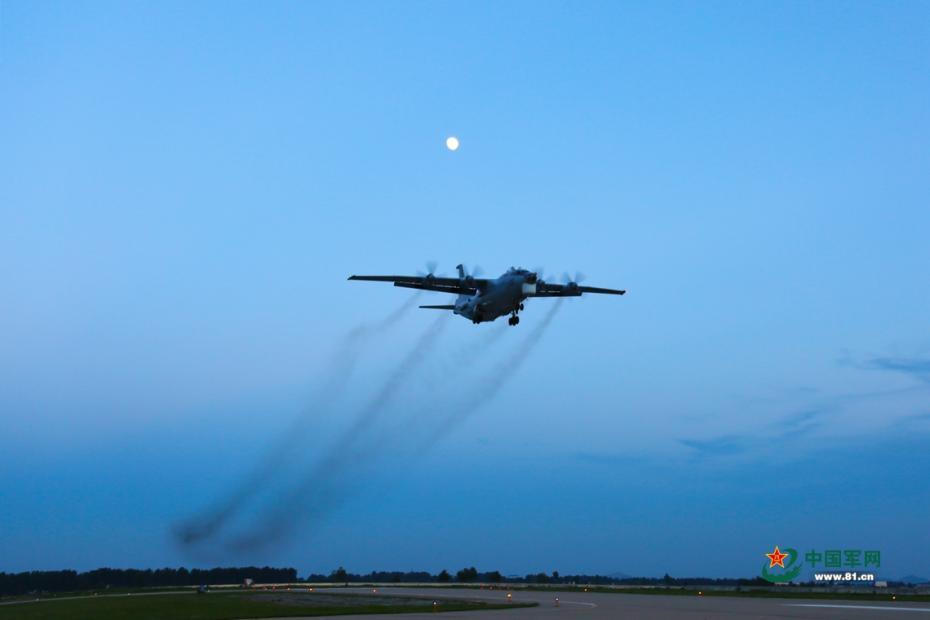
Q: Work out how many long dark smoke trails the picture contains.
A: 4